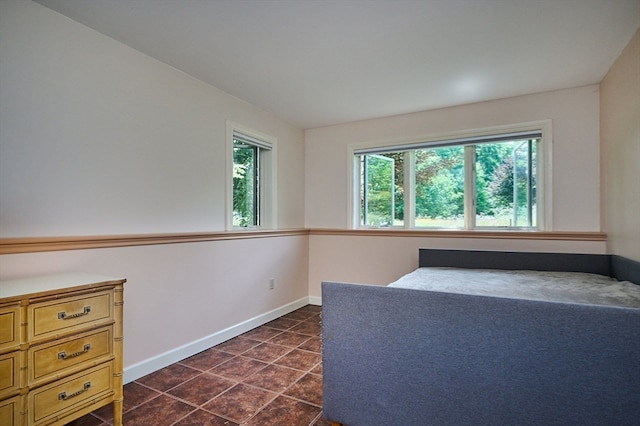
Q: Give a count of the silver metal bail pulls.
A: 3